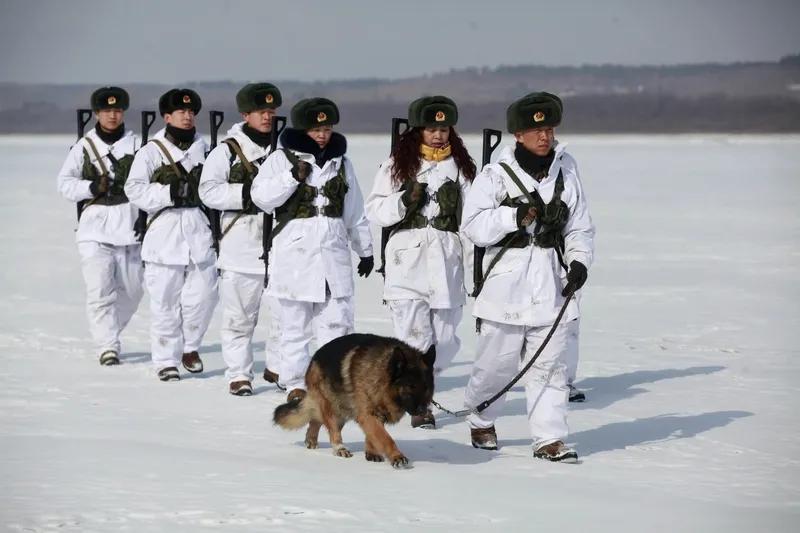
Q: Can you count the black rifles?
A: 6